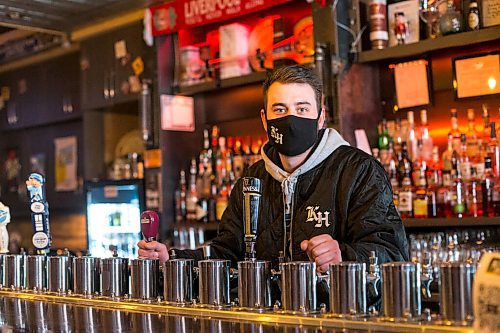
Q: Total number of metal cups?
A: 13